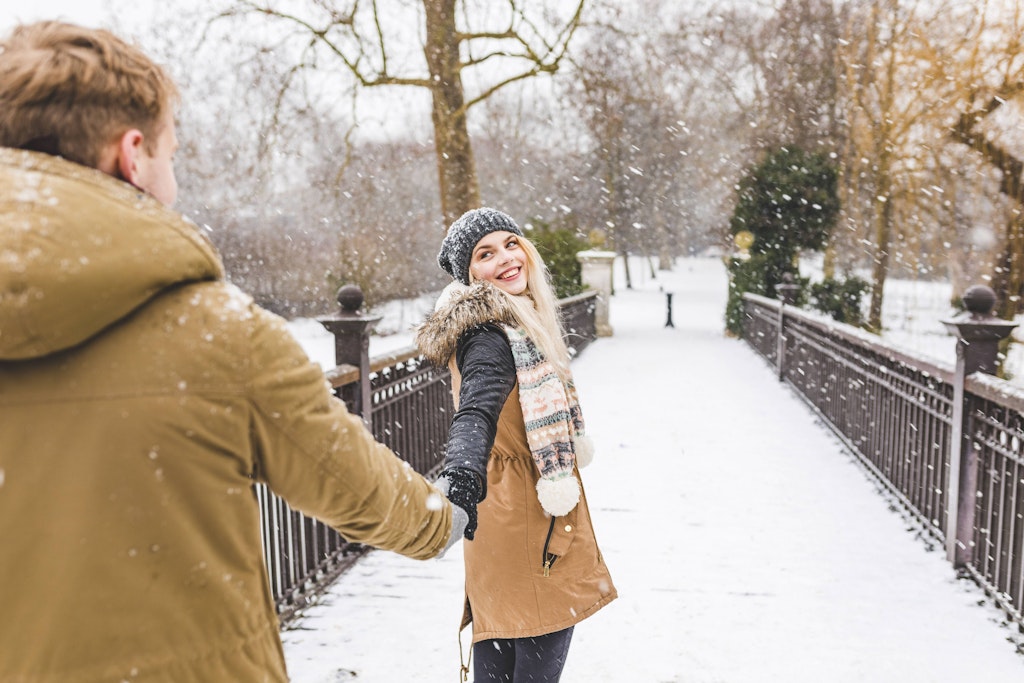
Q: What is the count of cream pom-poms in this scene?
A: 2